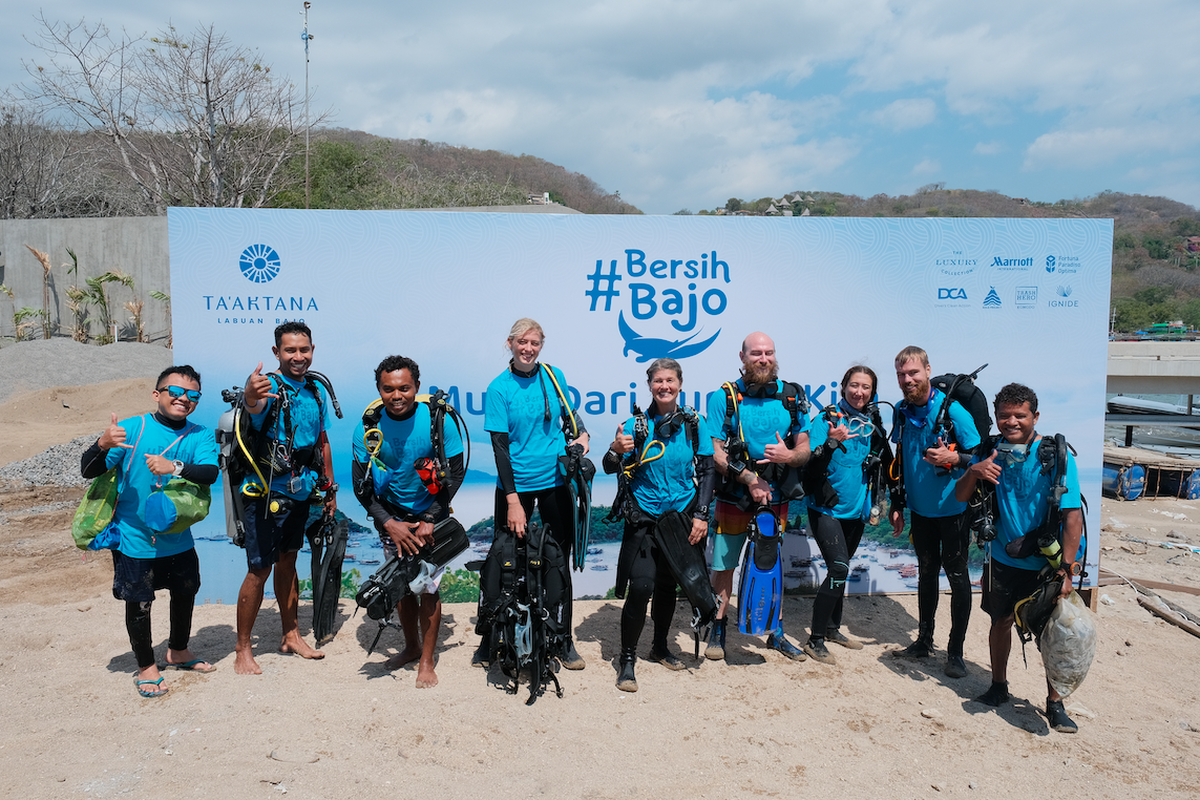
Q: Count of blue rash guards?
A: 9